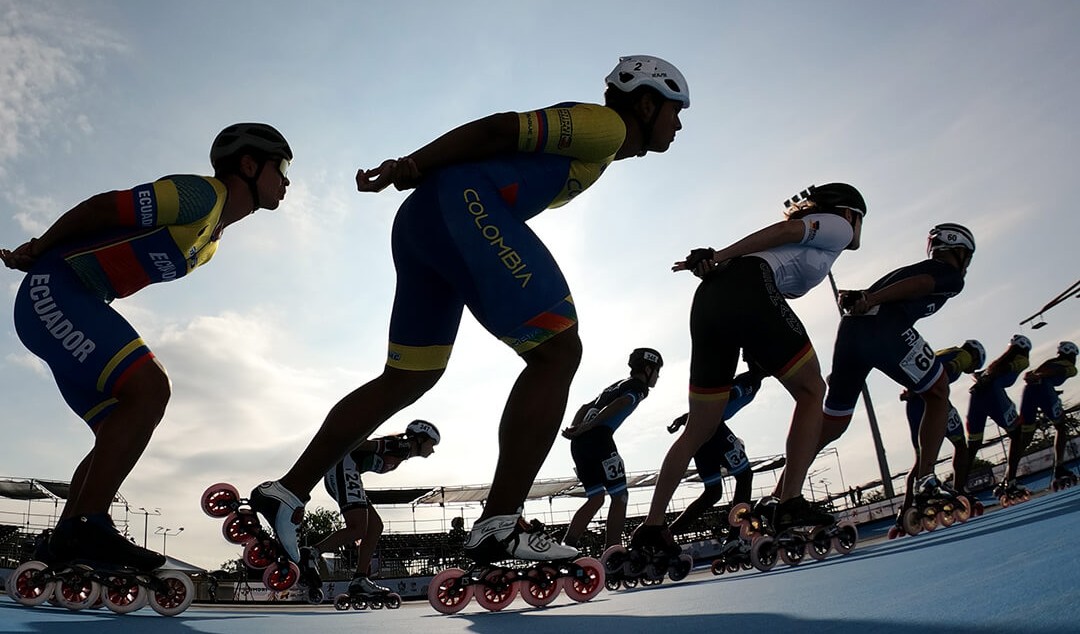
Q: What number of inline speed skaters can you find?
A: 10